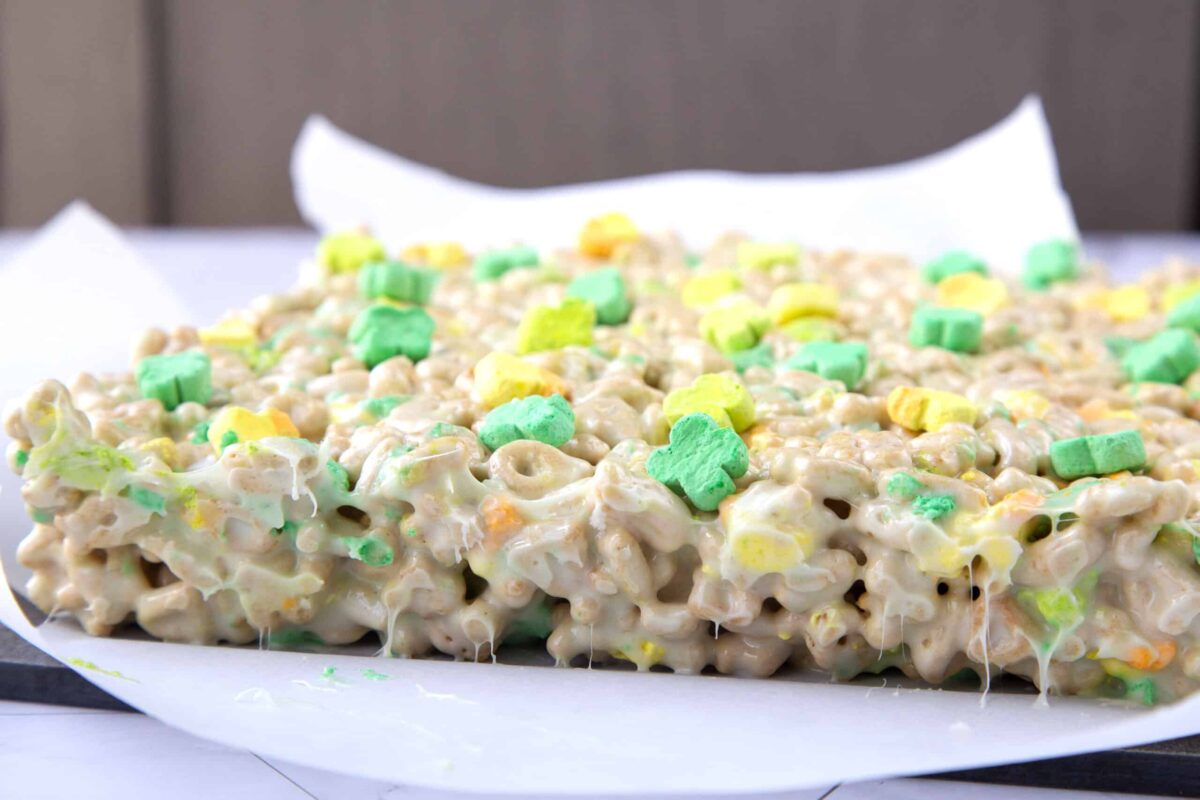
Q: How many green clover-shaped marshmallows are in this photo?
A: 14